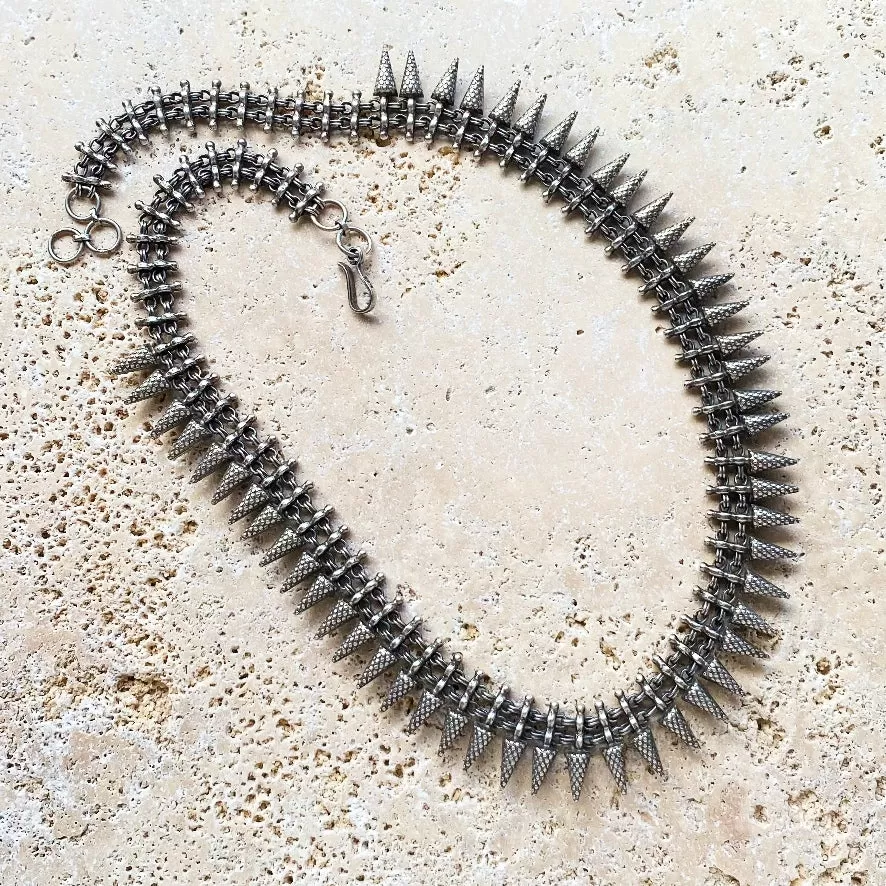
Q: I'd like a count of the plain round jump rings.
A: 5